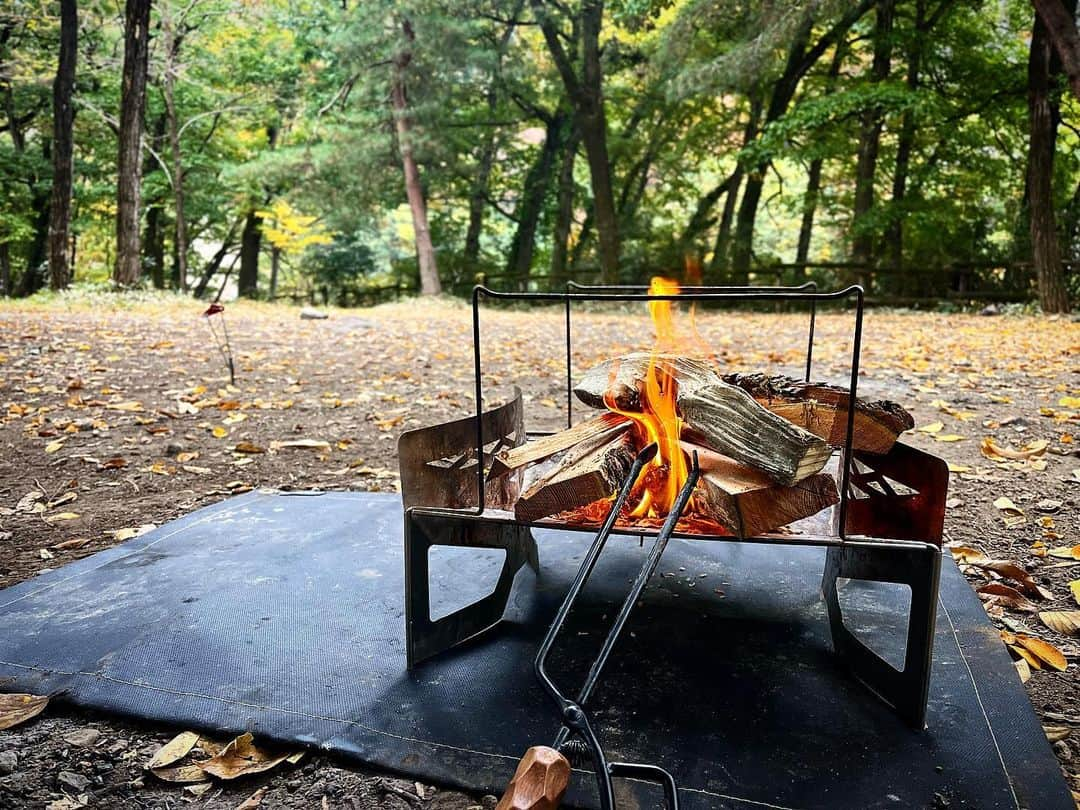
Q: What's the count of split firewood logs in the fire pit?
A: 5